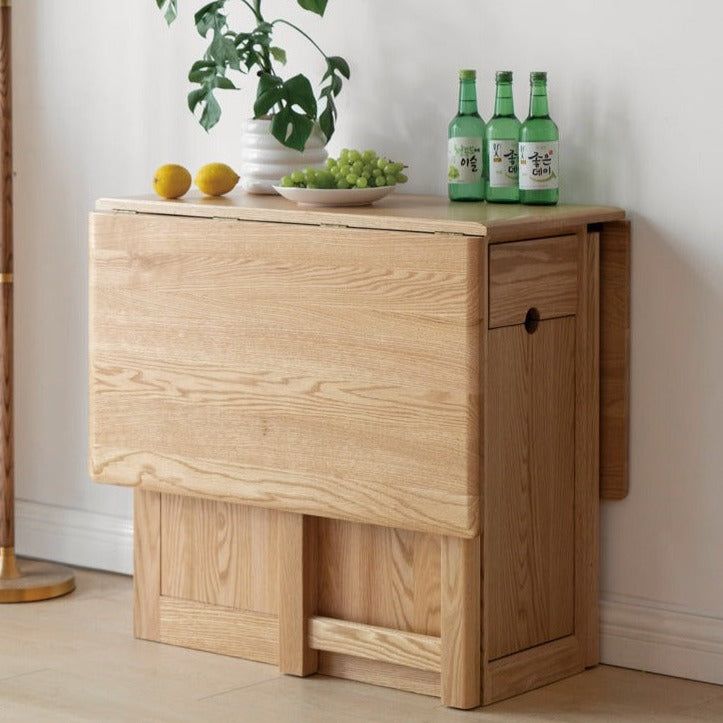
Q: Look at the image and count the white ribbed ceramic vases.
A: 1